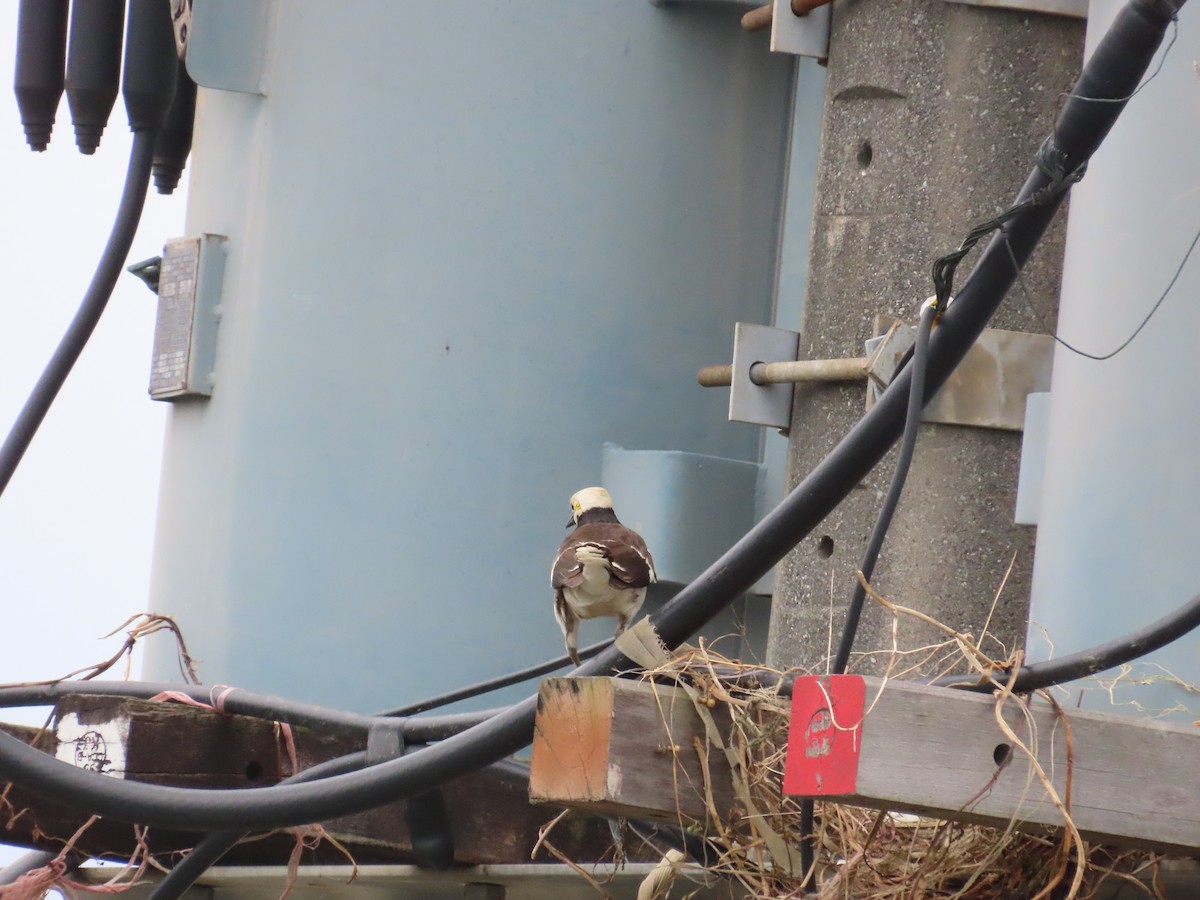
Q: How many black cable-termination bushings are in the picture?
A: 4